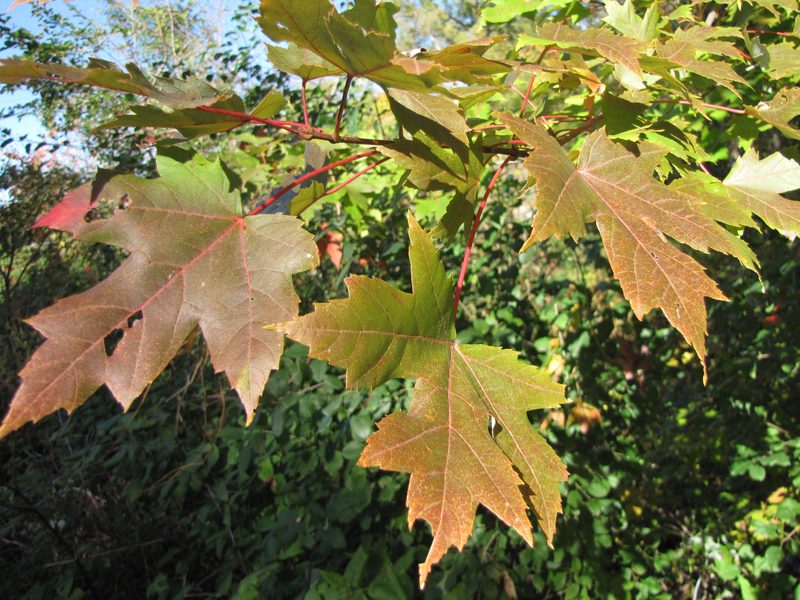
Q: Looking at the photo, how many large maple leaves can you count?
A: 3